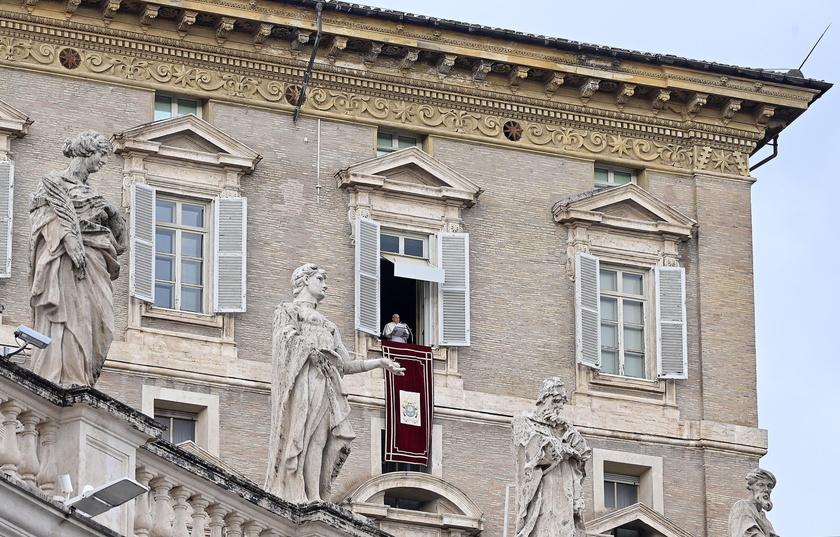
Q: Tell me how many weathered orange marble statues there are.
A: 0